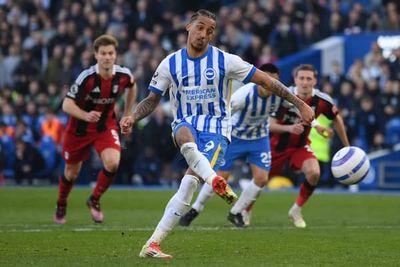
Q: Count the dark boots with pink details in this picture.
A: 2